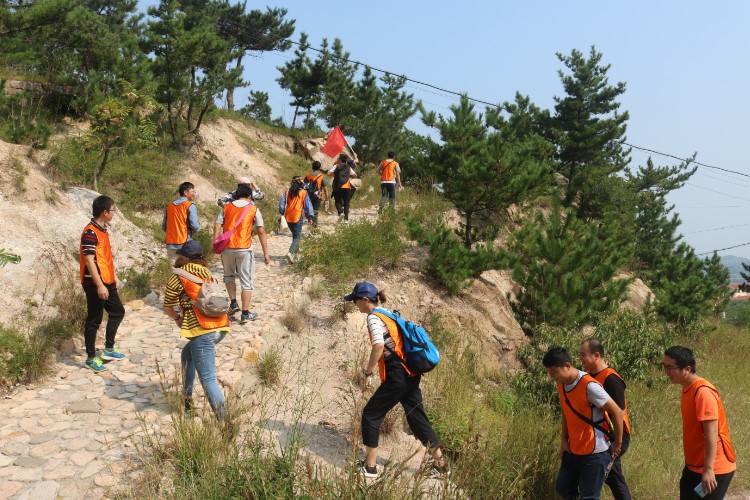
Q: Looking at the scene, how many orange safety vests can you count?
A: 12